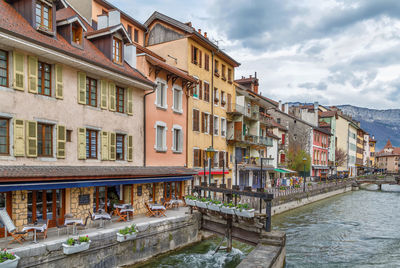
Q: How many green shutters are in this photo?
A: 14